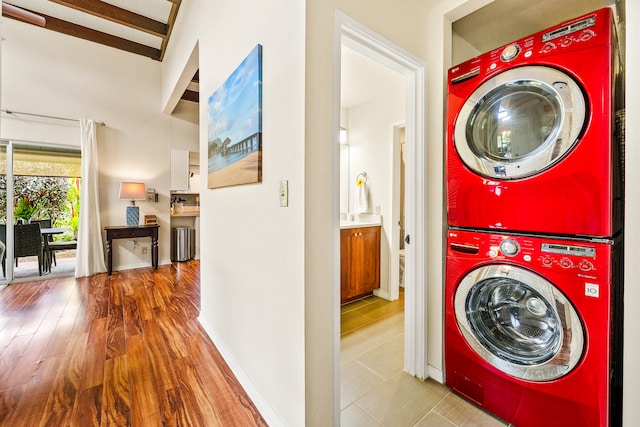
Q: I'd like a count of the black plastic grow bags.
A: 0